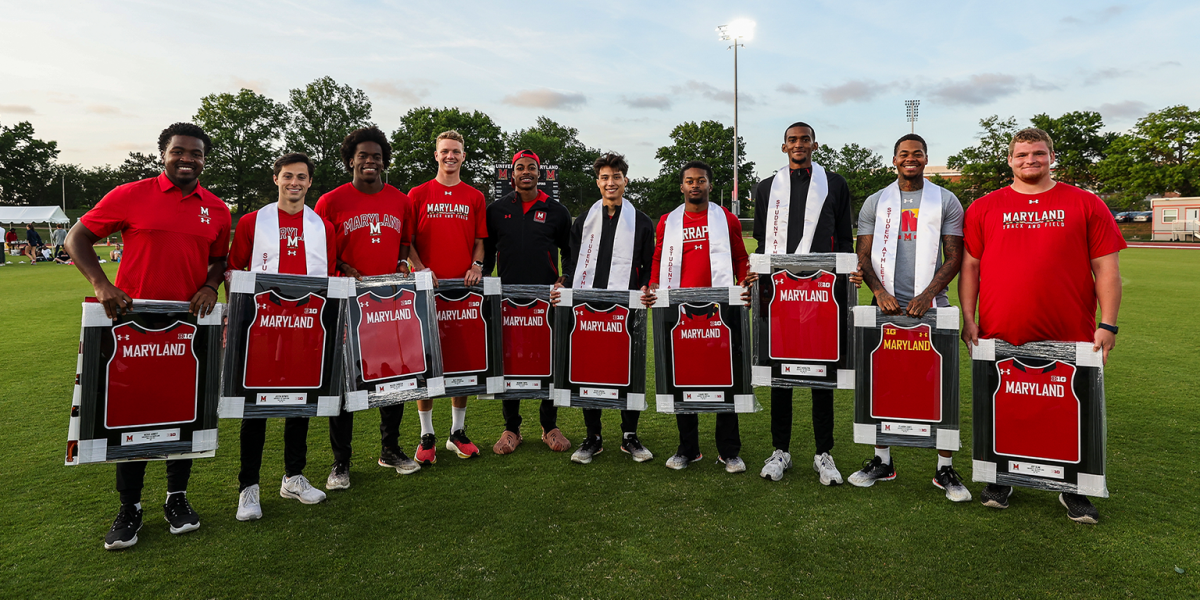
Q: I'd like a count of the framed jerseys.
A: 10